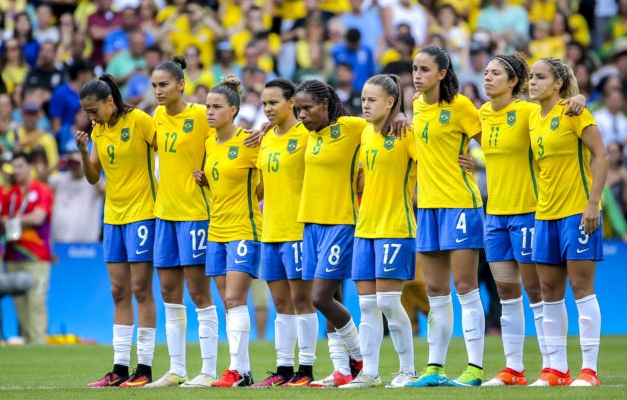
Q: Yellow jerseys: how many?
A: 9